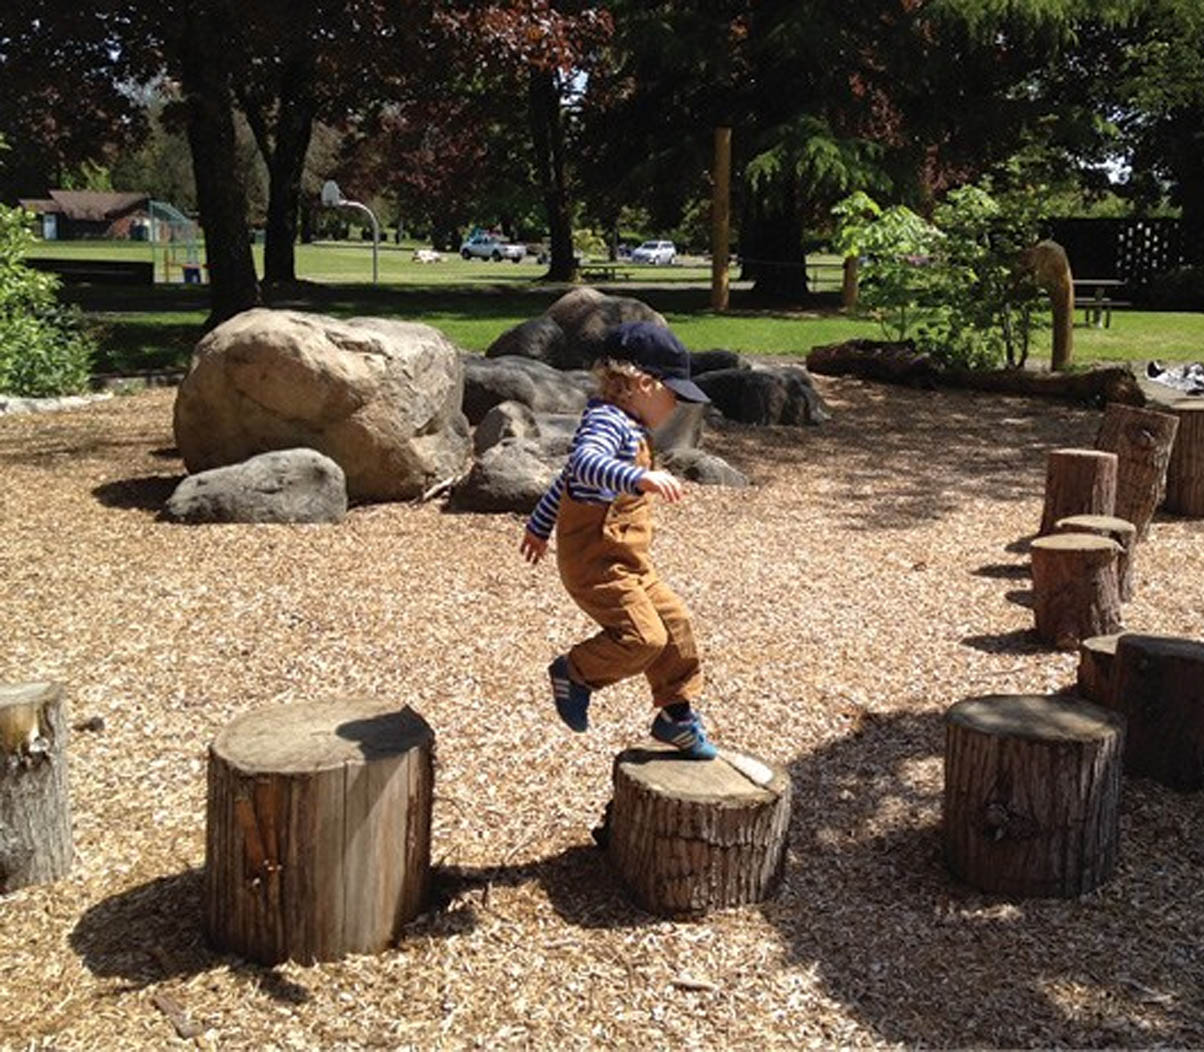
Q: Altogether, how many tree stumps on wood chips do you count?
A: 11